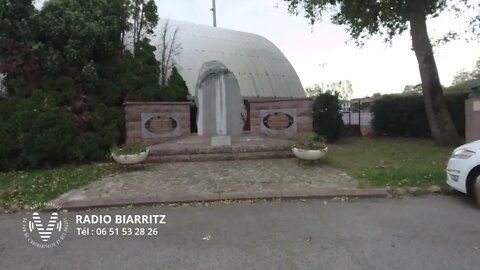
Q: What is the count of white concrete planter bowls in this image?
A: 2